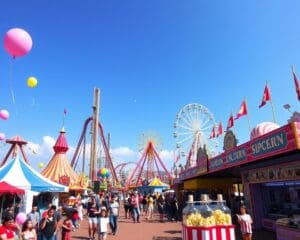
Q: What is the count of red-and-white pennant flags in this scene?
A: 6